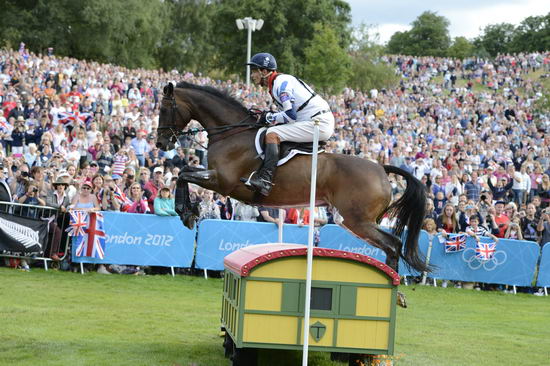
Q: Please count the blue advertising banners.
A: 5